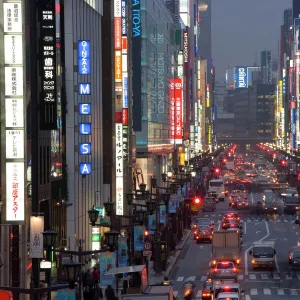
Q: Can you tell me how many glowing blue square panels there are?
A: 5